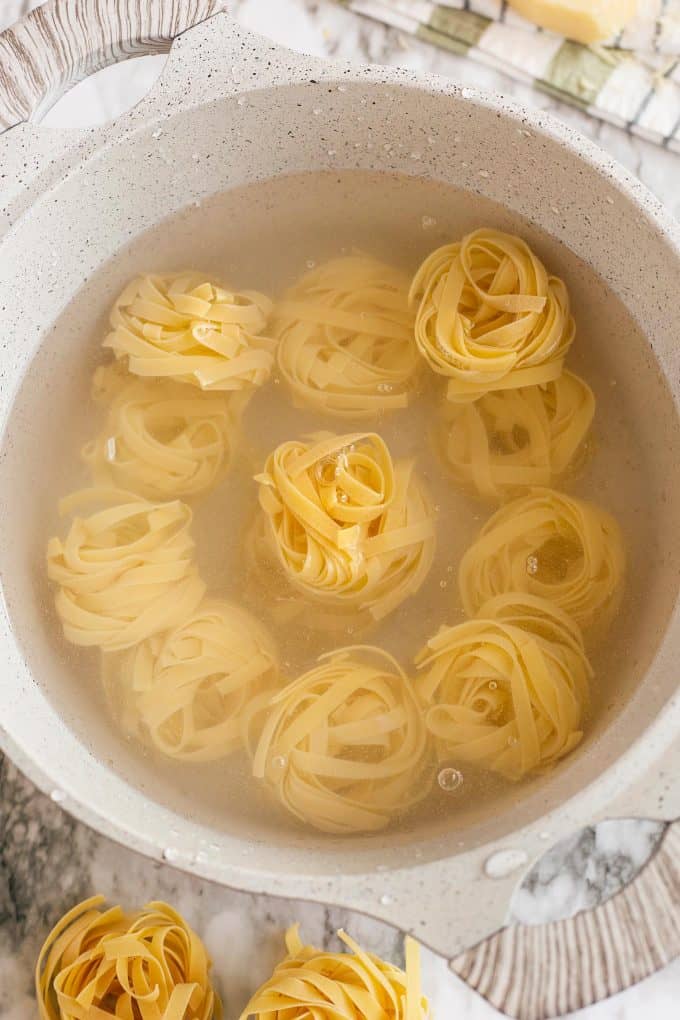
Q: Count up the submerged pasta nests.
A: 11